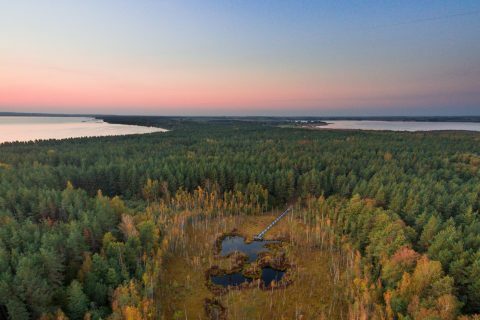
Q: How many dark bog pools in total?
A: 3